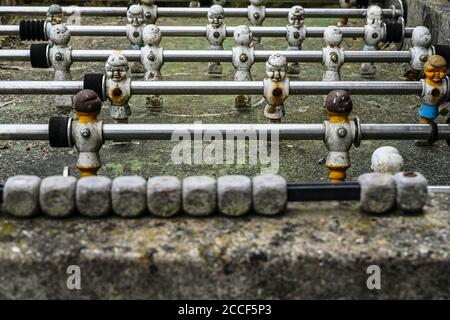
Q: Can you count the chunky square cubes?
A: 10